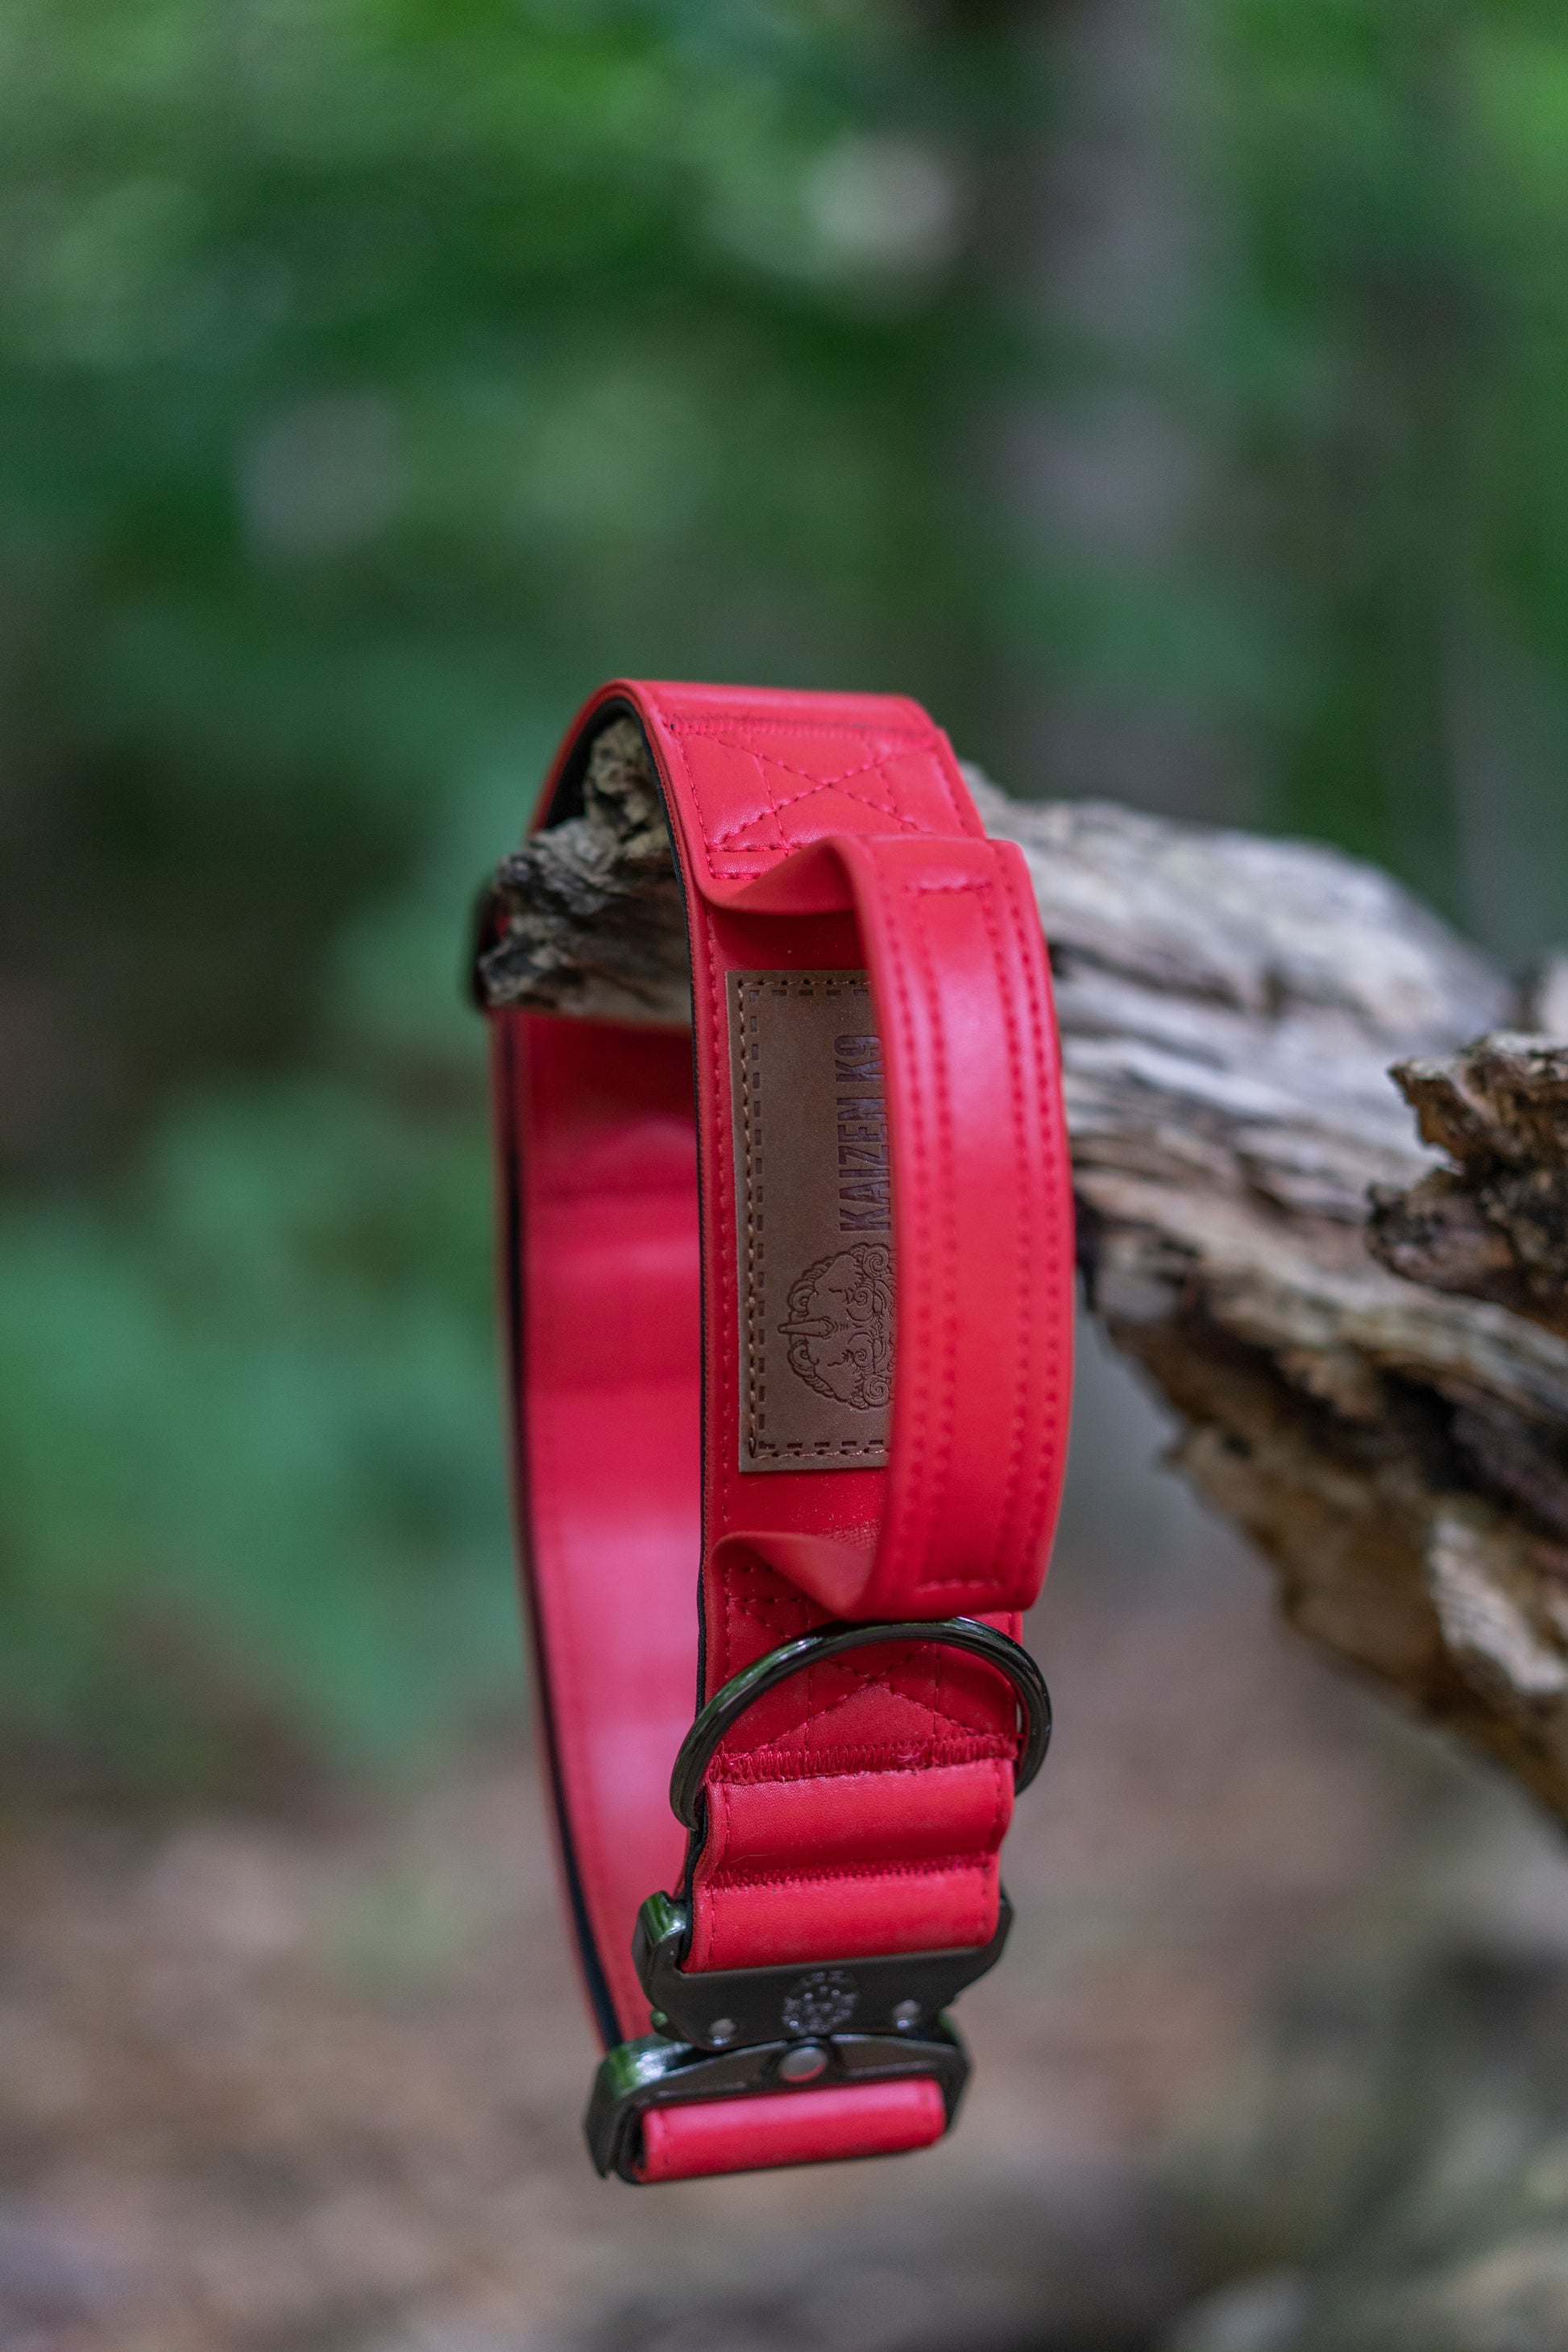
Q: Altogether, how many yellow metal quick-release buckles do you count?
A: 0